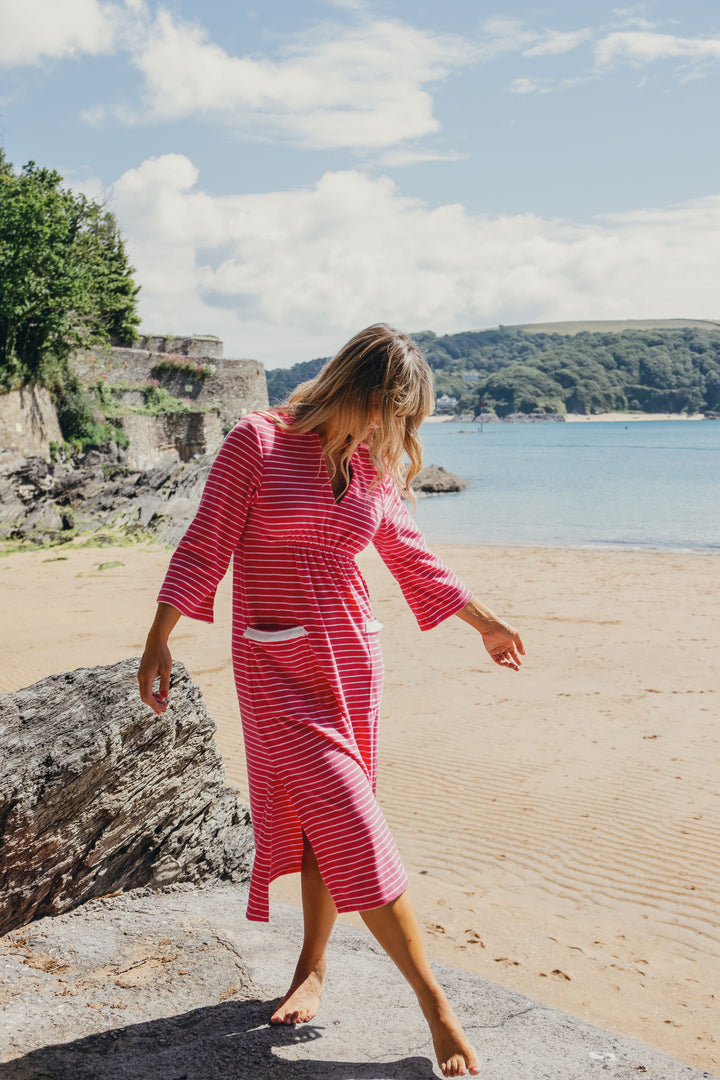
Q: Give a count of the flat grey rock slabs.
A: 1